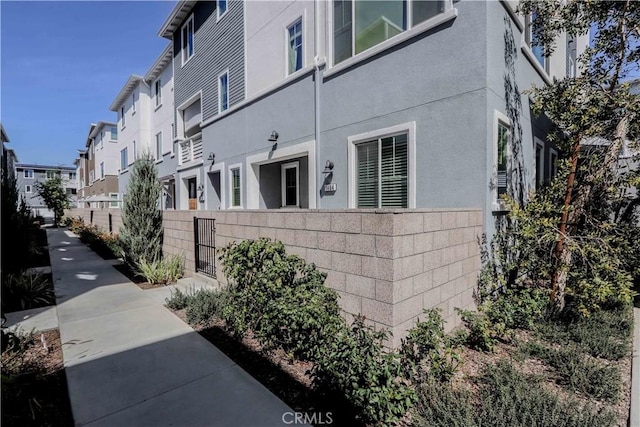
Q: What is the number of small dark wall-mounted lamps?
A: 4